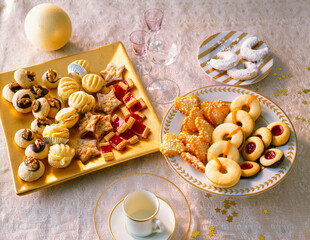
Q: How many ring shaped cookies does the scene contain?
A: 5